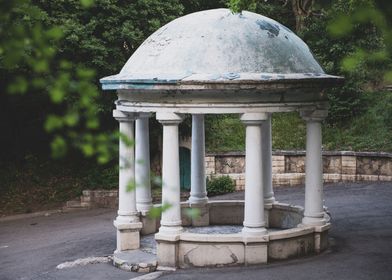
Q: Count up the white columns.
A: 7